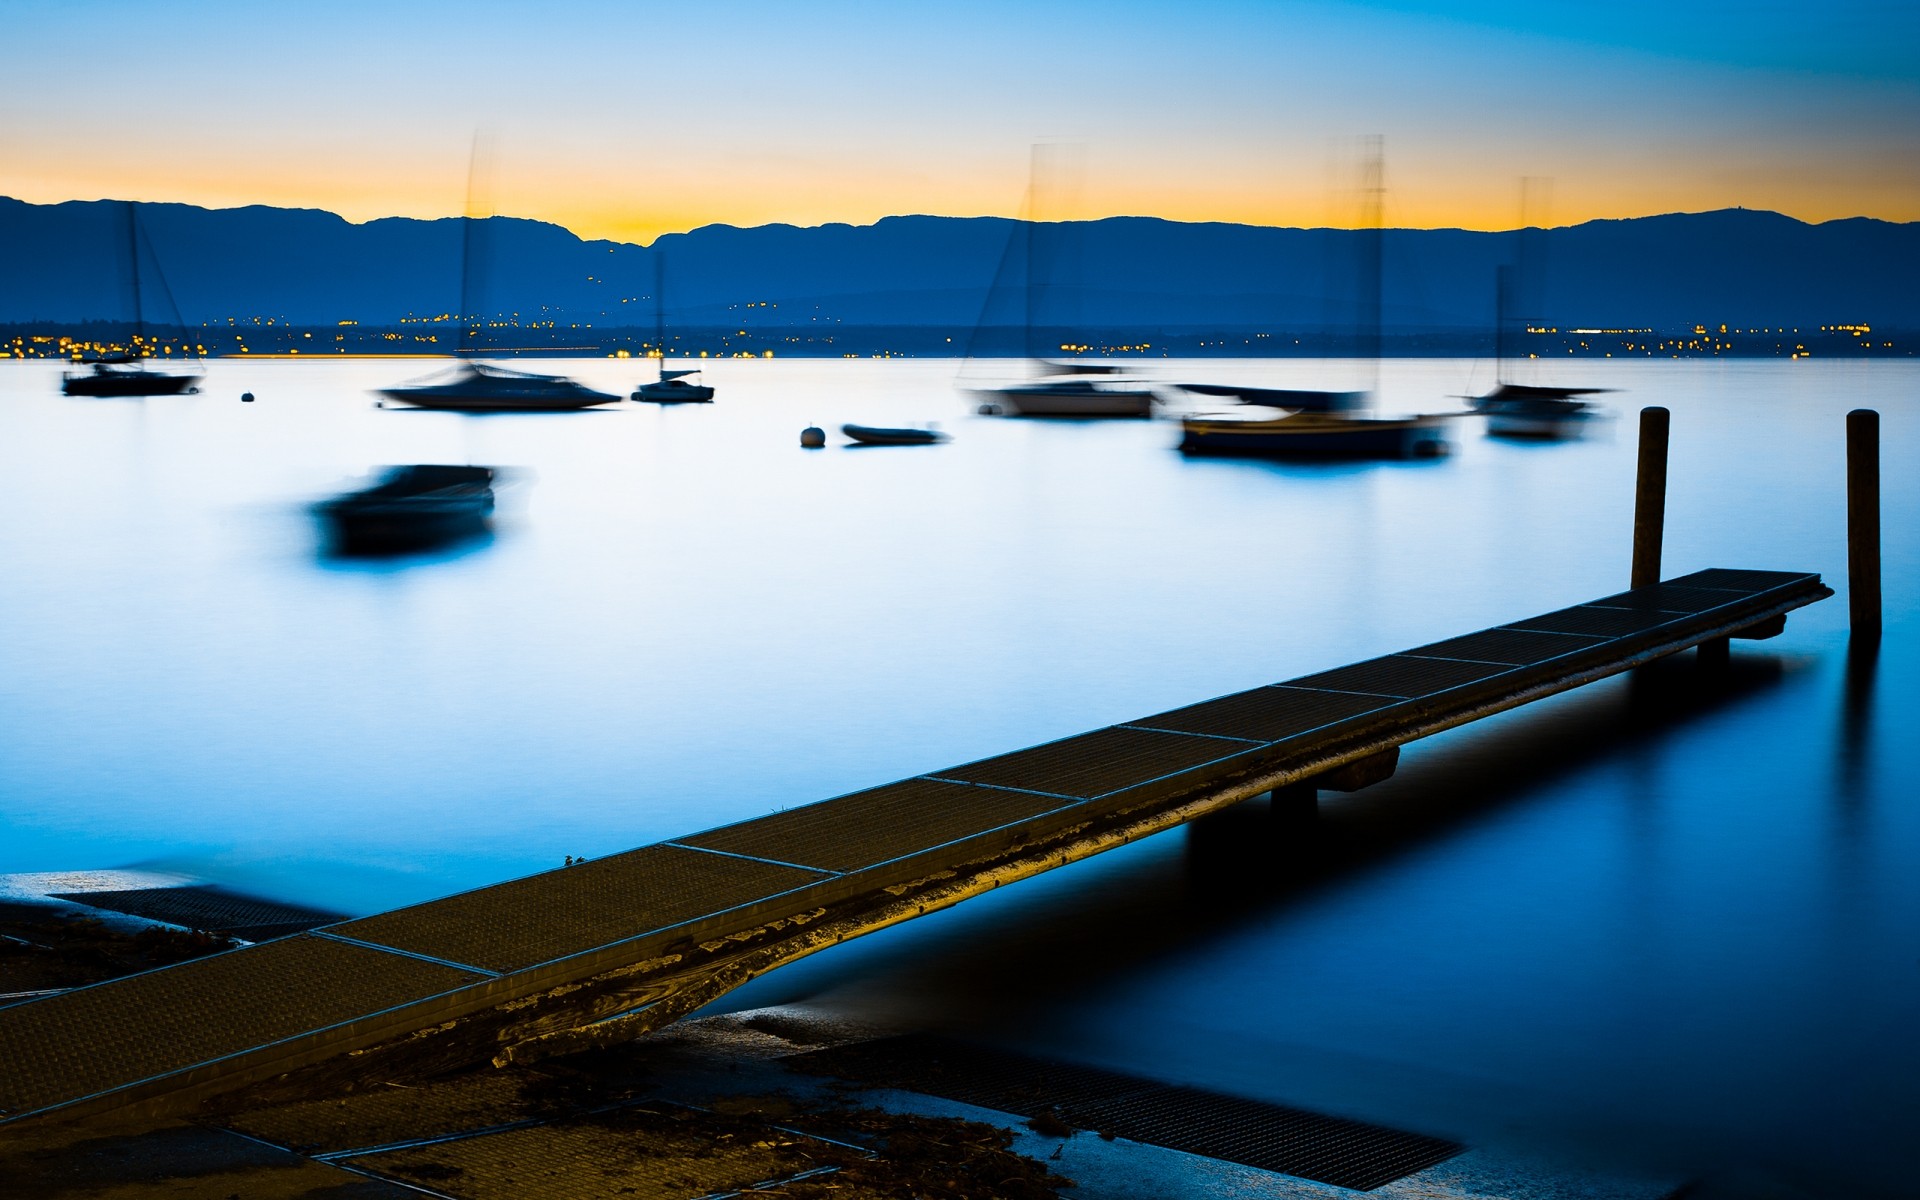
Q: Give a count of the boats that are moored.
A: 8